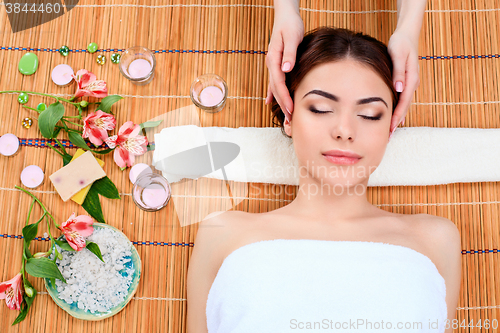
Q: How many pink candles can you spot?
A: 7